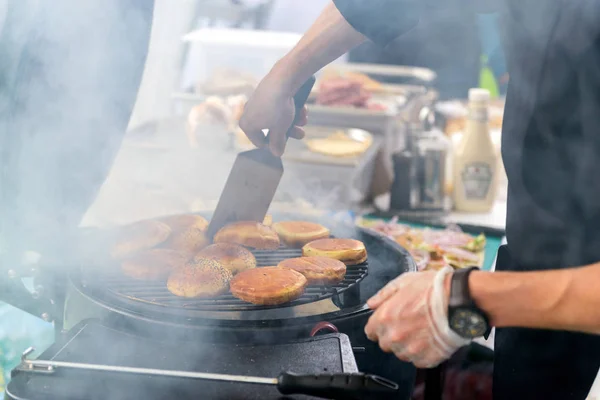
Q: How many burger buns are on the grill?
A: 11